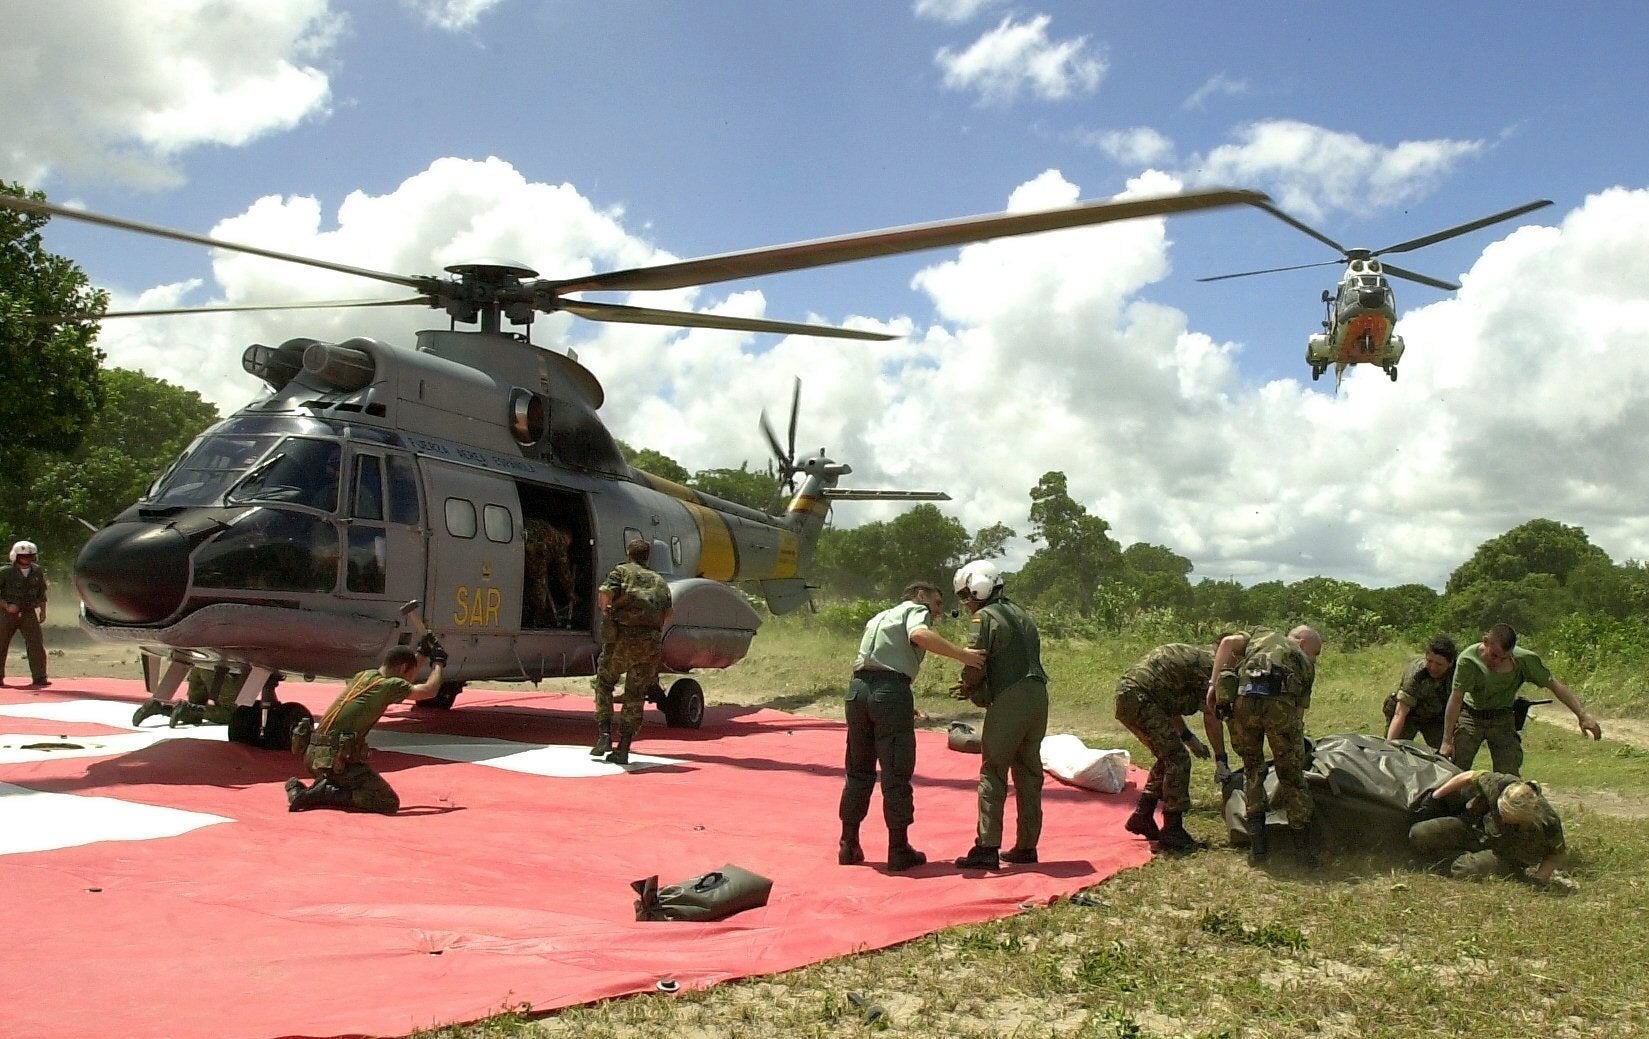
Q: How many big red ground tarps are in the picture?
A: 1